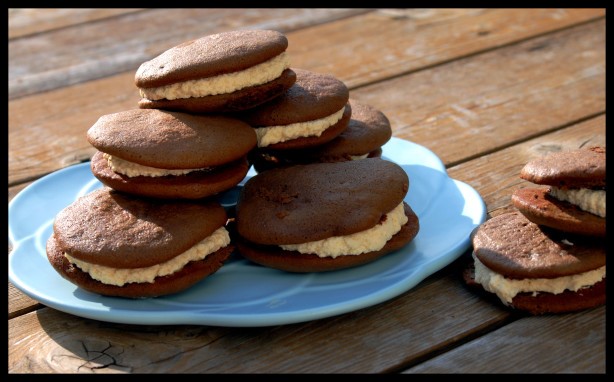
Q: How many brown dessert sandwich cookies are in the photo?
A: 8